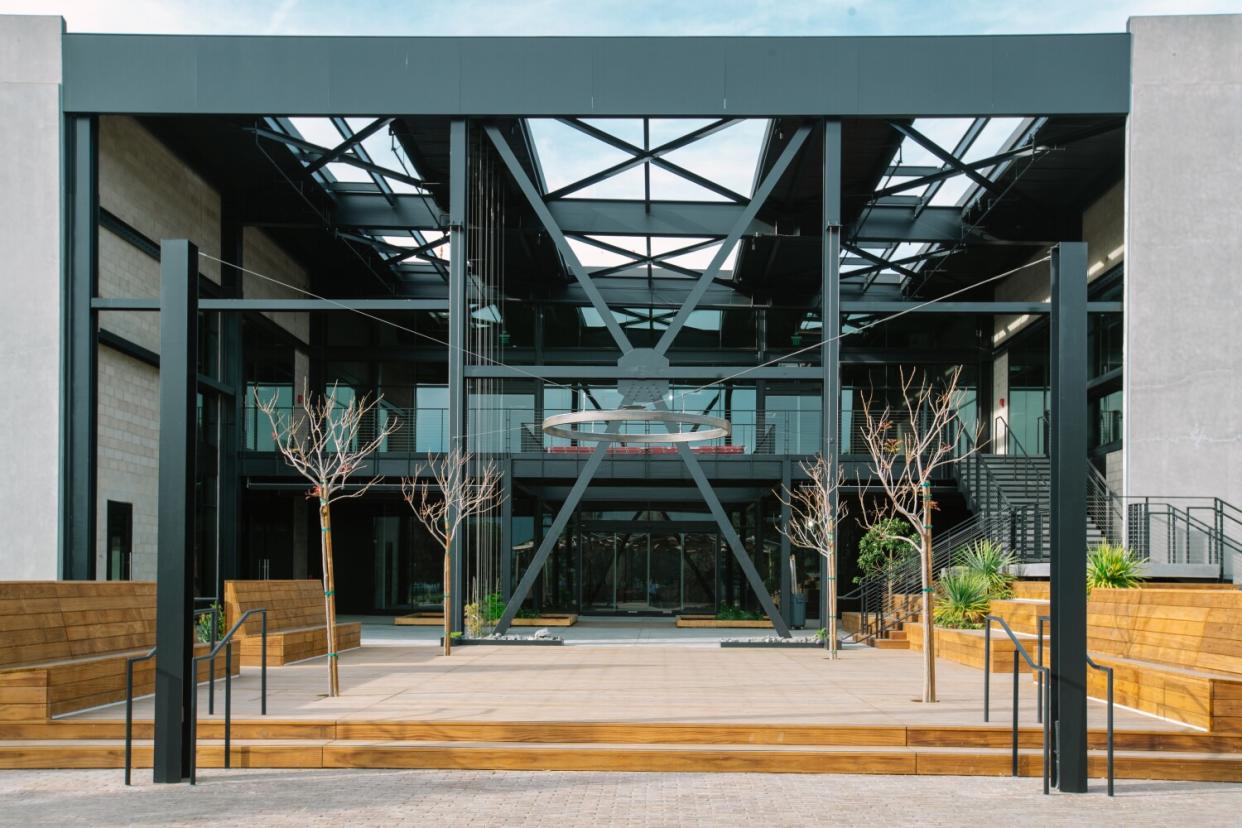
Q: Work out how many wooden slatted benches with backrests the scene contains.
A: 3